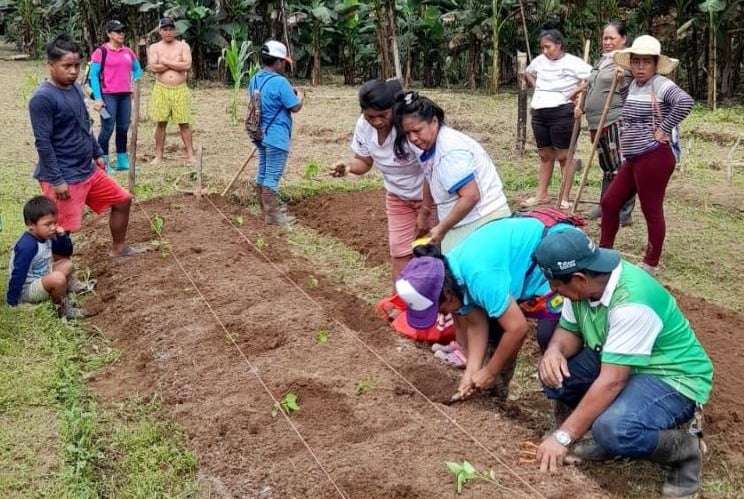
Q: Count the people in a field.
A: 12